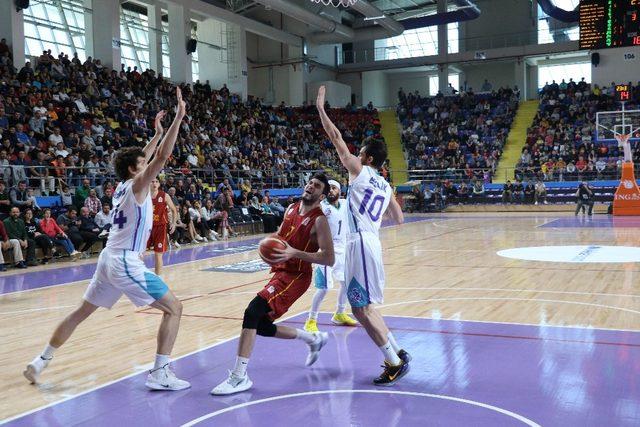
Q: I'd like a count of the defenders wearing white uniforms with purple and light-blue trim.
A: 3